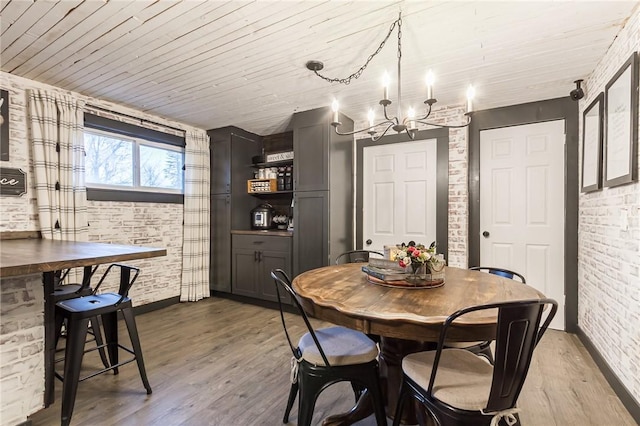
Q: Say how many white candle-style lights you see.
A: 6